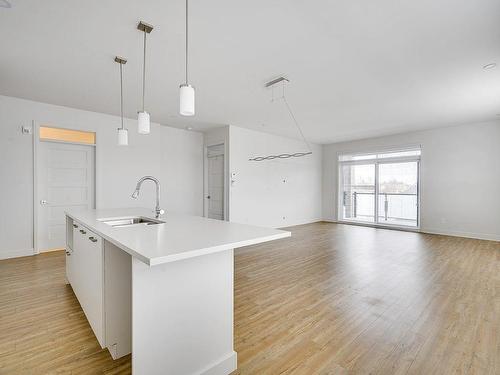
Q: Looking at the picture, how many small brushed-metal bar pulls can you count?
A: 4